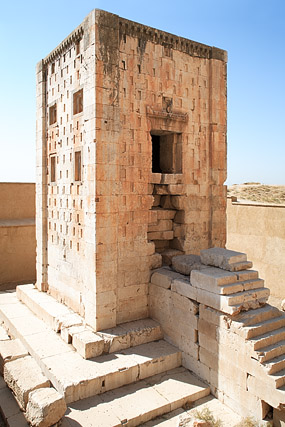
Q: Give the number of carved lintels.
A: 1